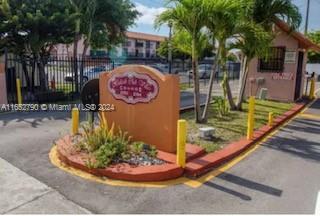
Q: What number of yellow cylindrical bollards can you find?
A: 6